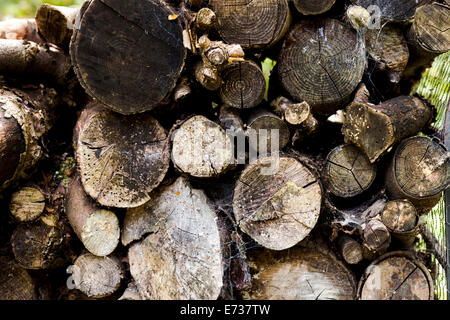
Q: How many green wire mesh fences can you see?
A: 0